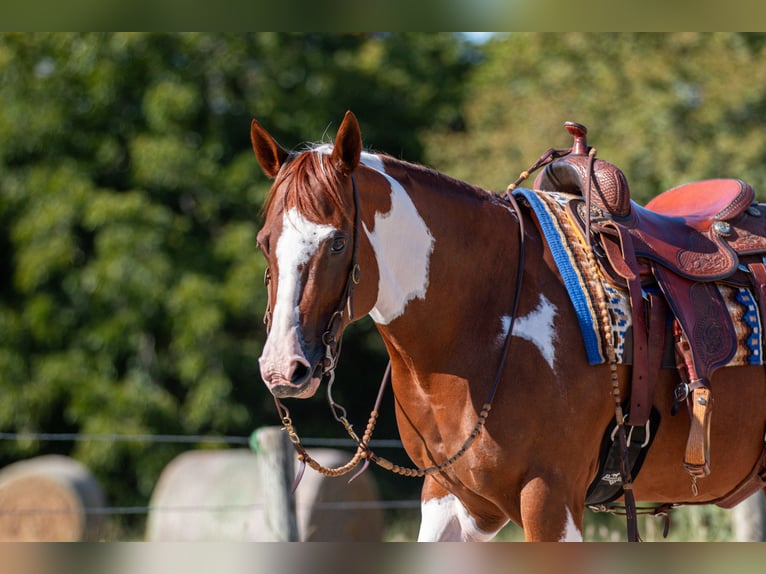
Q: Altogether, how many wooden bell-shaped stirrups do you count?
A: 1